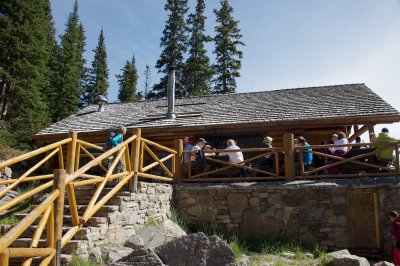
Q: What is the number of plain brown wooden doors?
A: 1